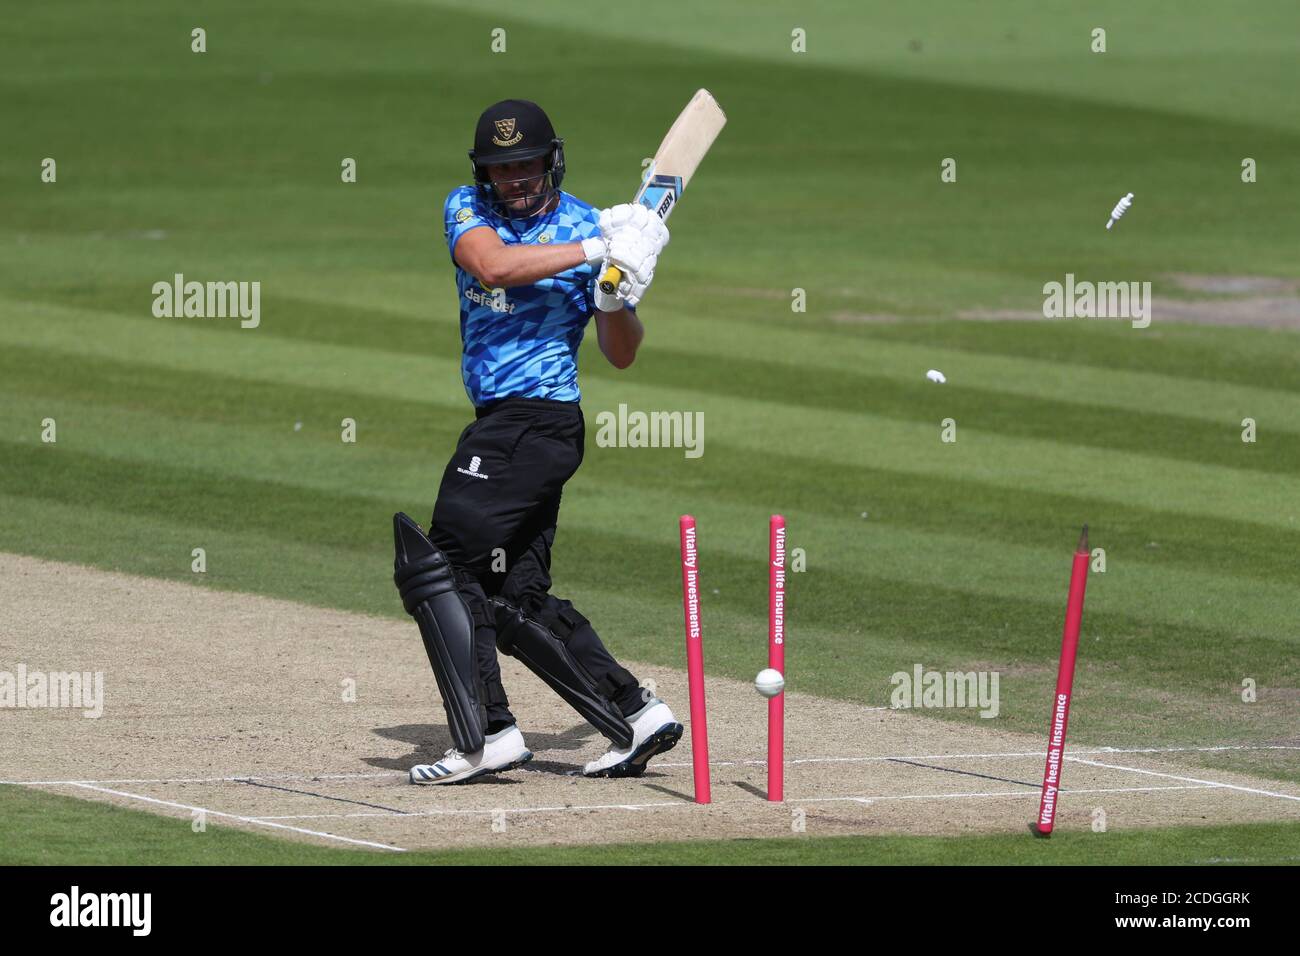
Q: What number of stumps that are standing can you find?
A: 2